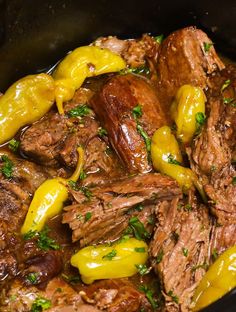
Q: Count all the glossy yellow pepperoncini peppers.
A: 7